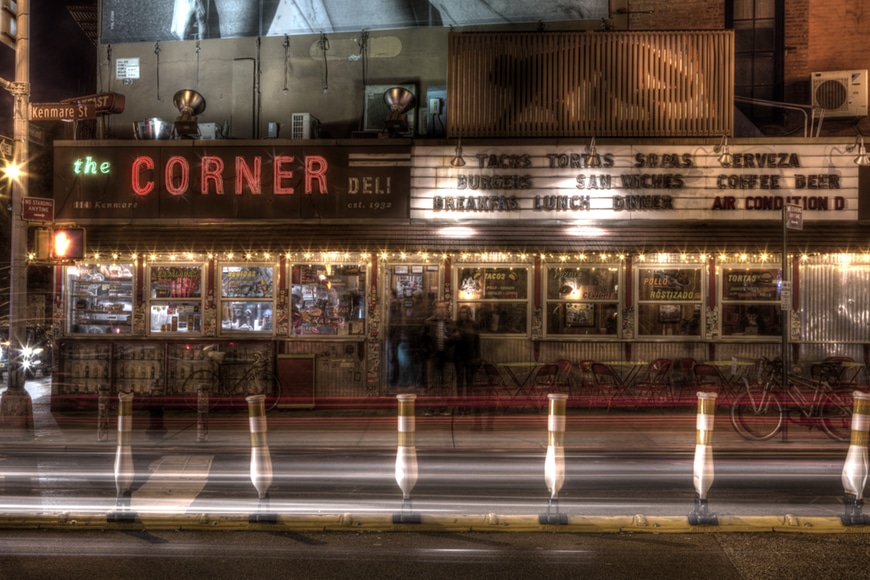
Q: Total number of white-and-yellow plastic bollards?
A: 6